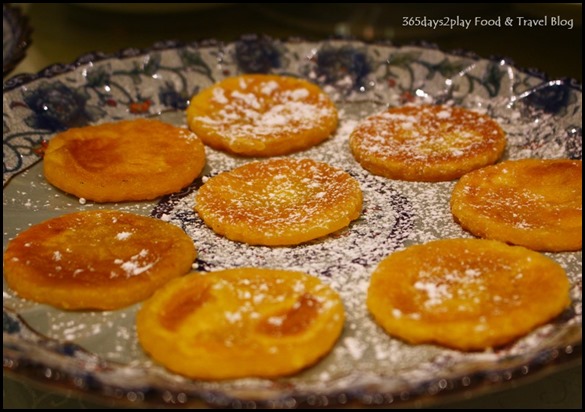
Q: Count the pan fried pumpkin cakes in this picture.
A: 8